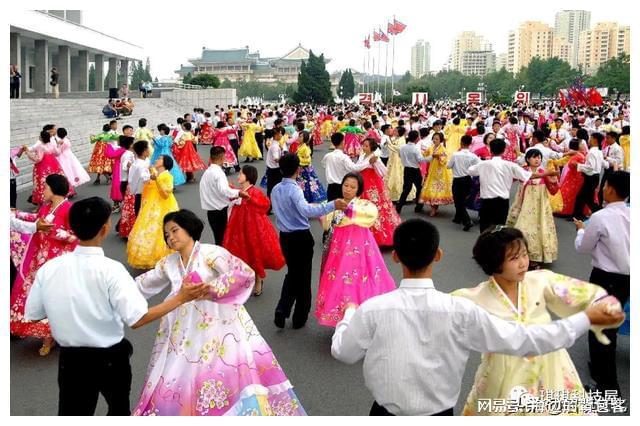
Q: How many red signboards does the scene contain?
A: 4